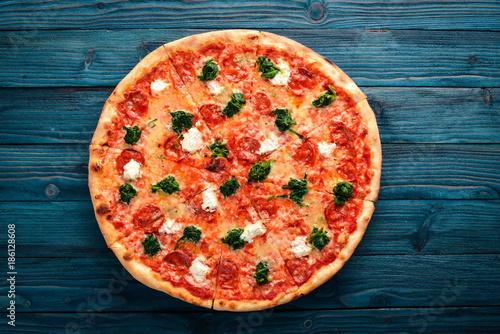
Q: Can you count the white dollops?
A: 12